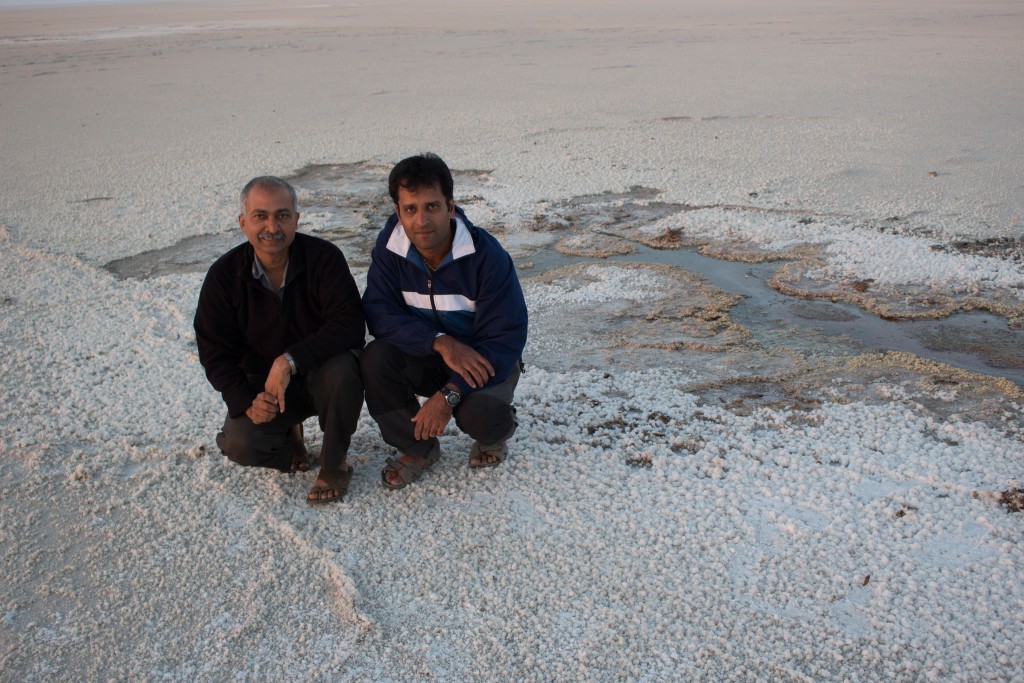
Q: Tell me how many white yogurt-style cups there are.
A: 0